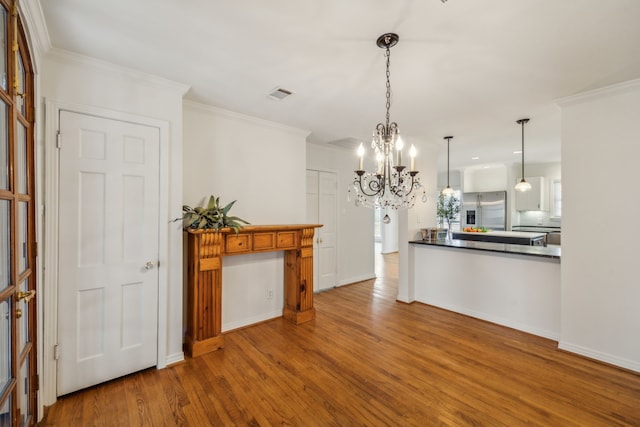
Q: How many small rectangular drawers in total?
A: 3